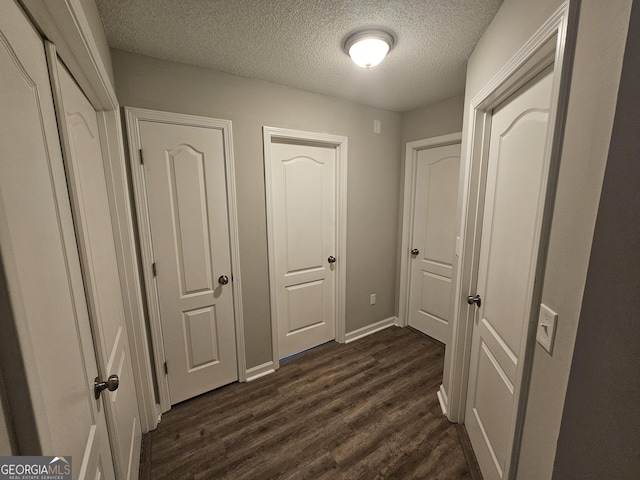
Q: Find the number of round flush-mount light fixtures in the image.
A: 1